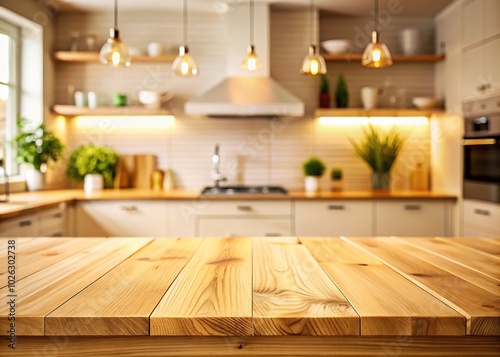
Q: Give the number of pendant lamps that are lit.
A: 5